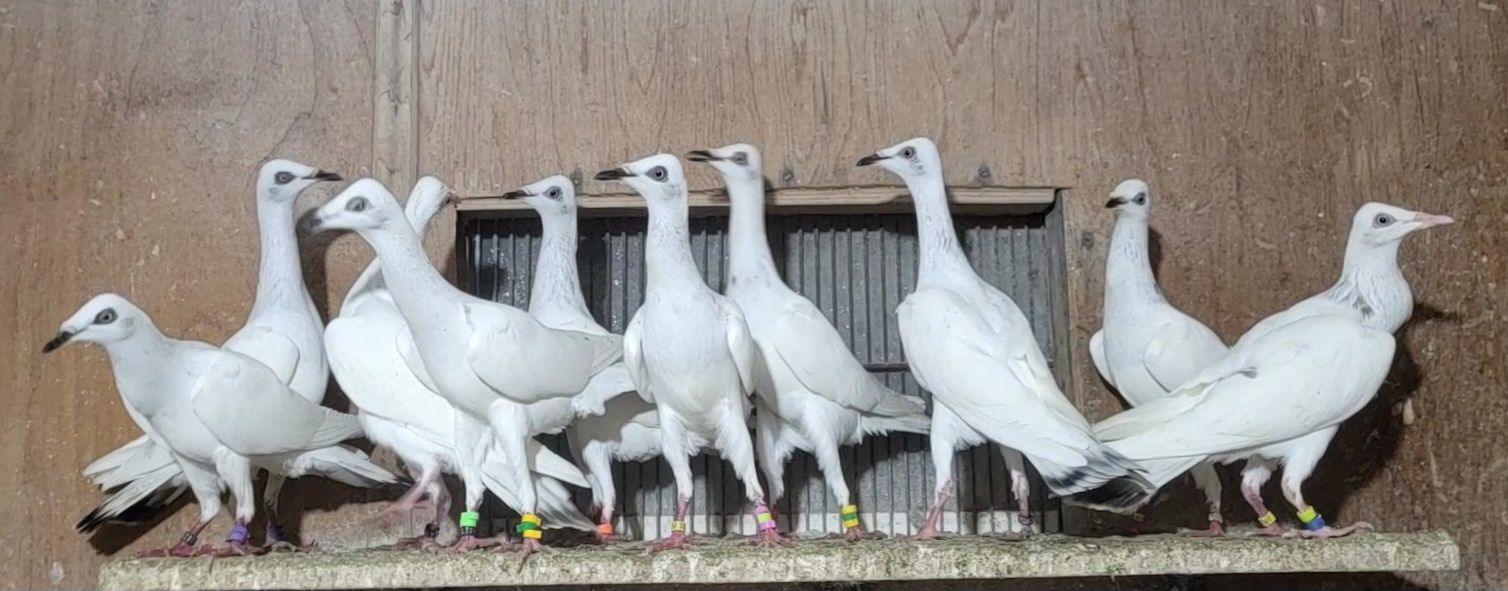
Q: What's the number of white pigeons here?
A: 10